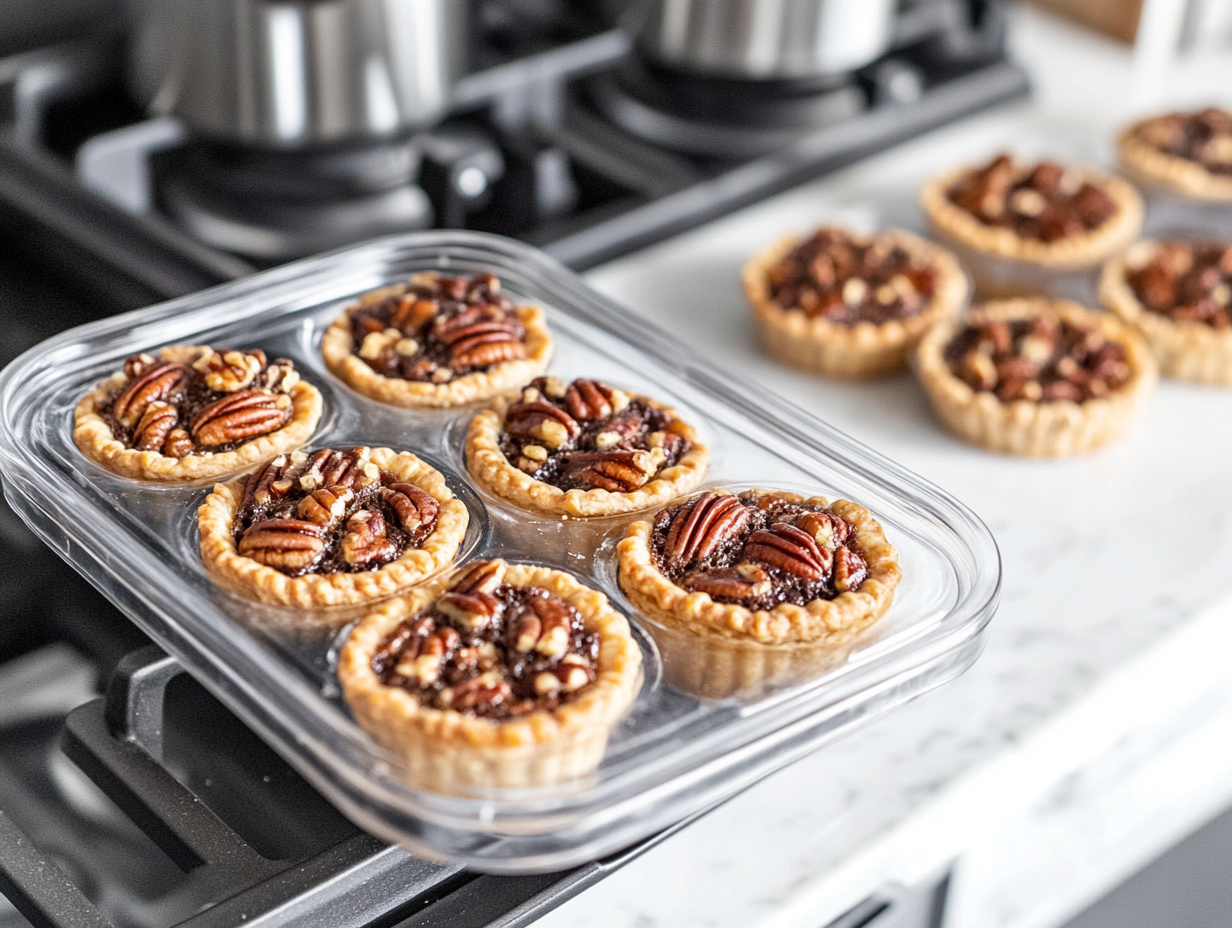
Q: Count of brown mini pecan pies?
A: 11